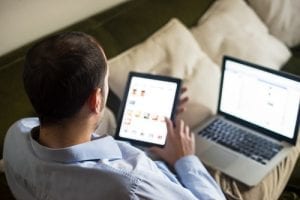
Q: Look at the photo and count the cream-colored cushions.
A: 3